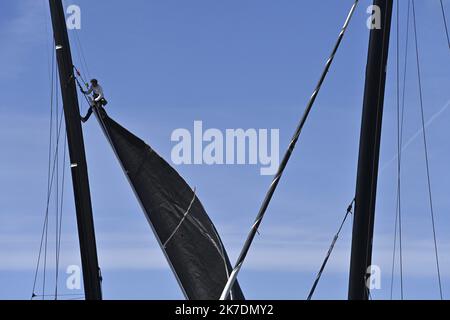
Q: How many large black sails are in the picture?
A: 1